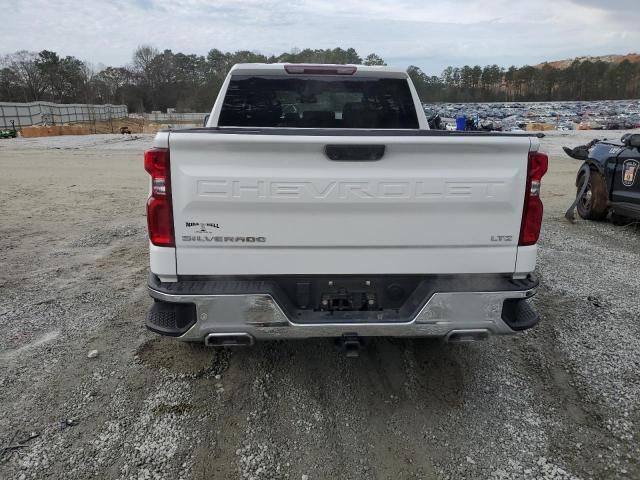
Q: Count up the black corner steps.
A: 2